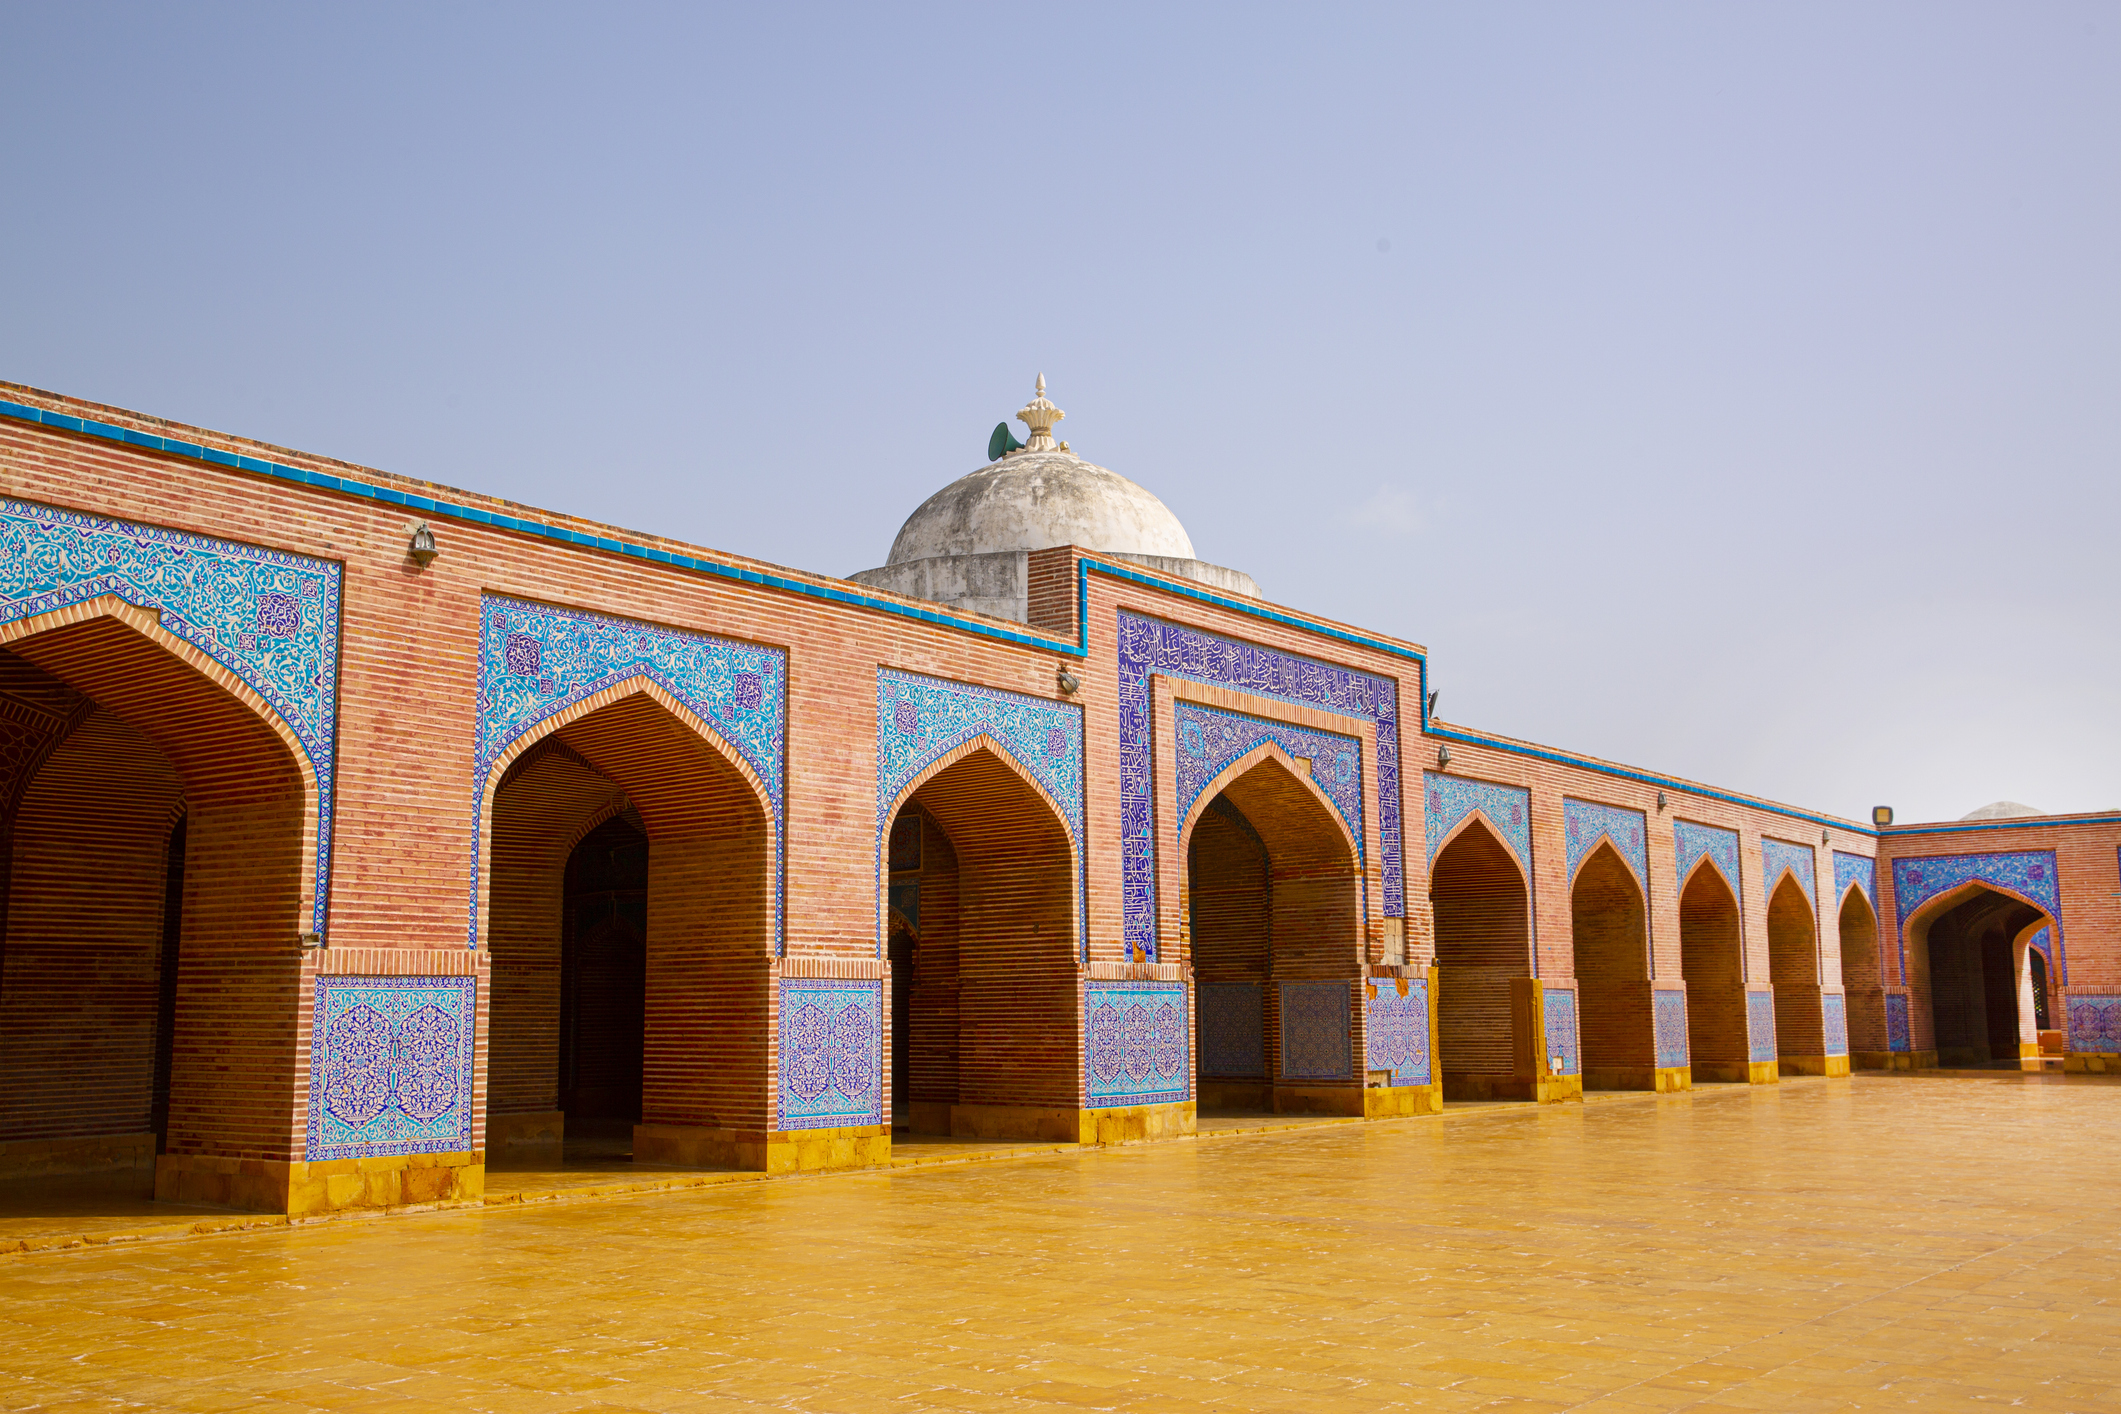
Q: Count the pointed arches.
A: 10